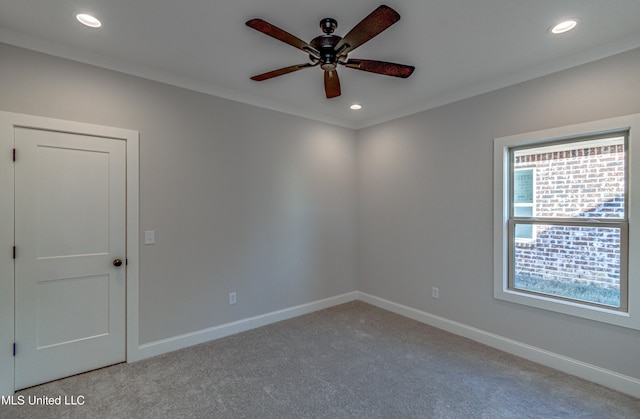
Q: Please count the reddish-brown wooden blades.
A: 5